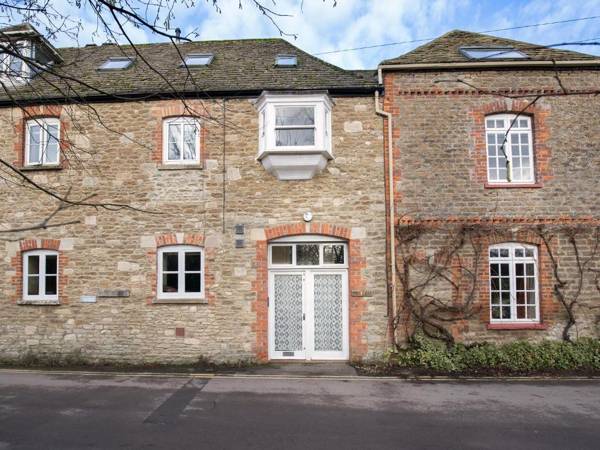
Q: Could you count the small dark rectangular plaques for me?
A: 2